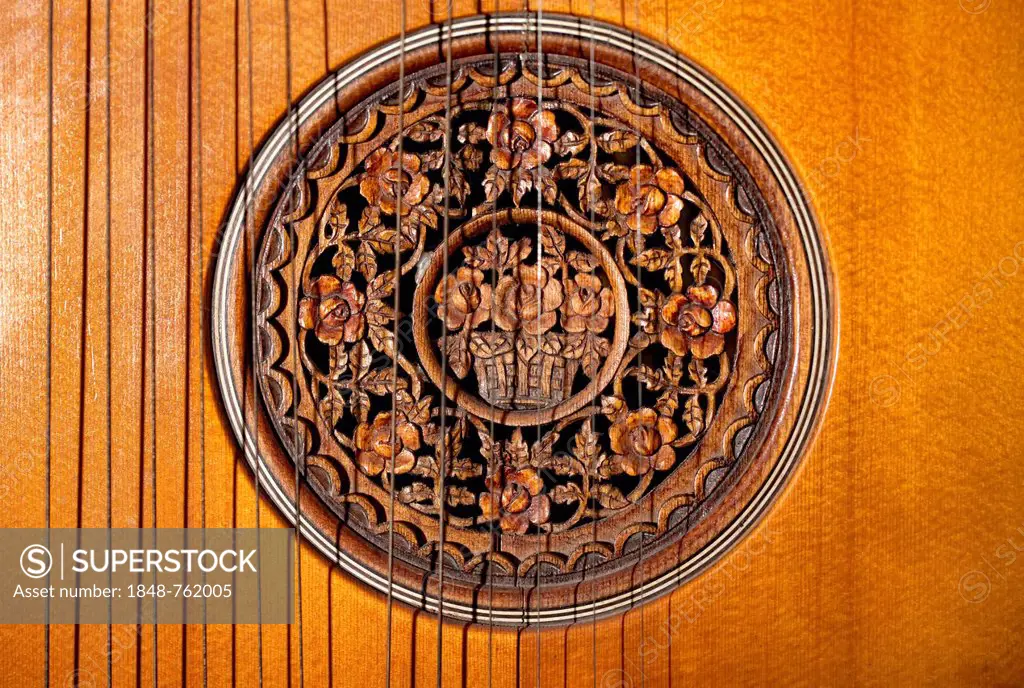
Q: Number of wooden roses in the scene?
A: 11